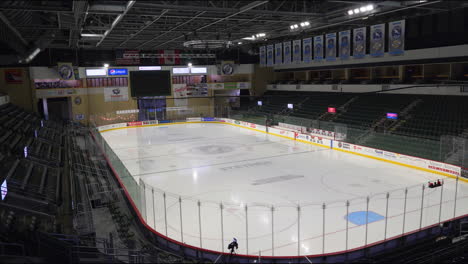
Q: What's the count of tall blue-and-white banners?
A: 12